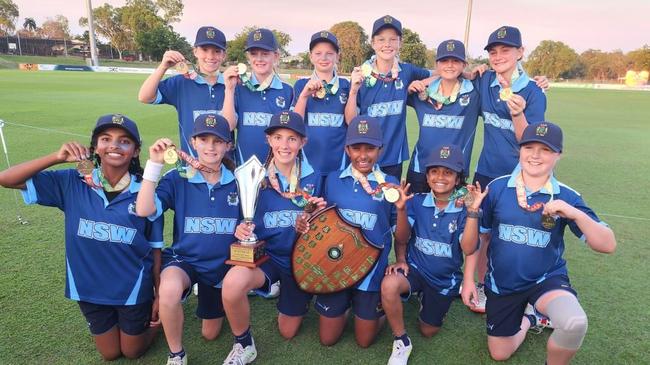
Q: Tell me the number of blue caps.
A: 12